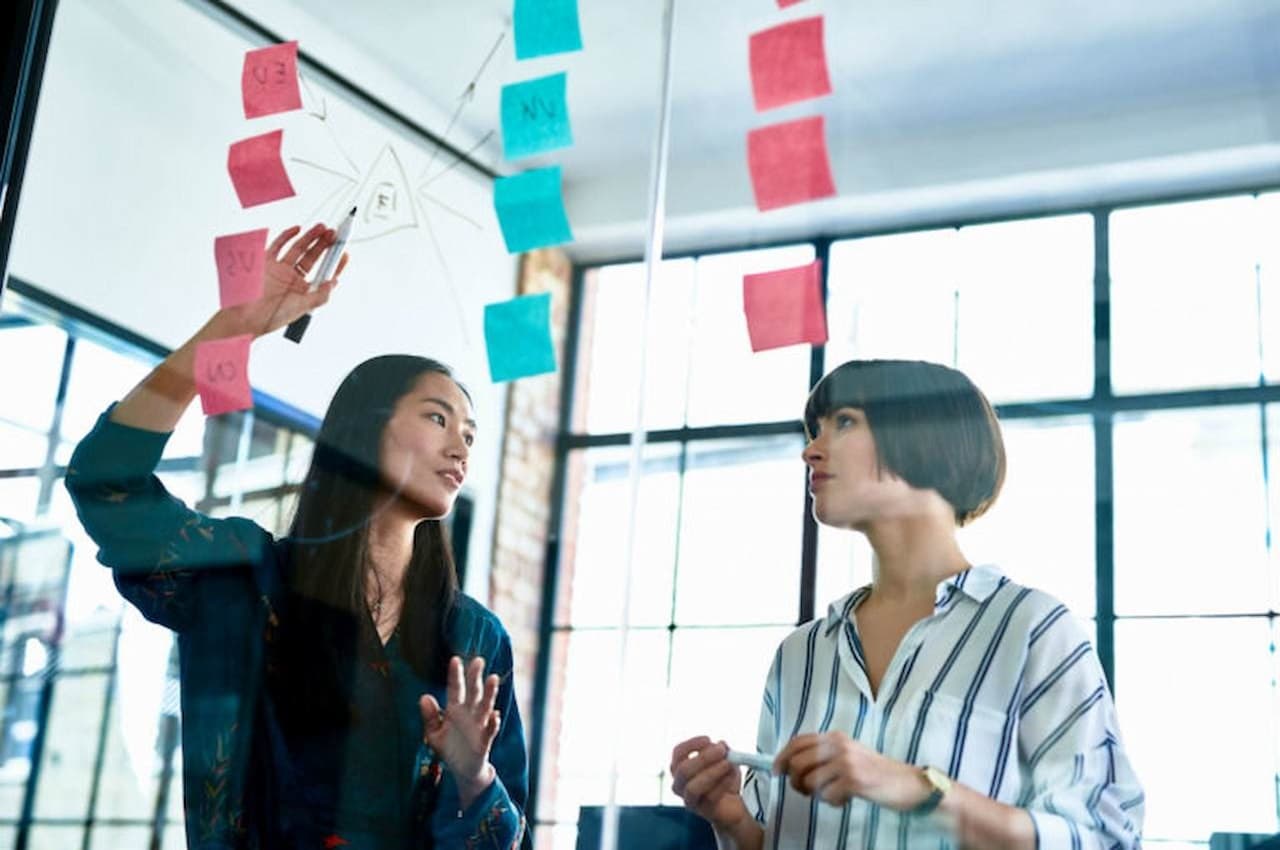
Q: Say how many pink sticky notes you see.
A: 8